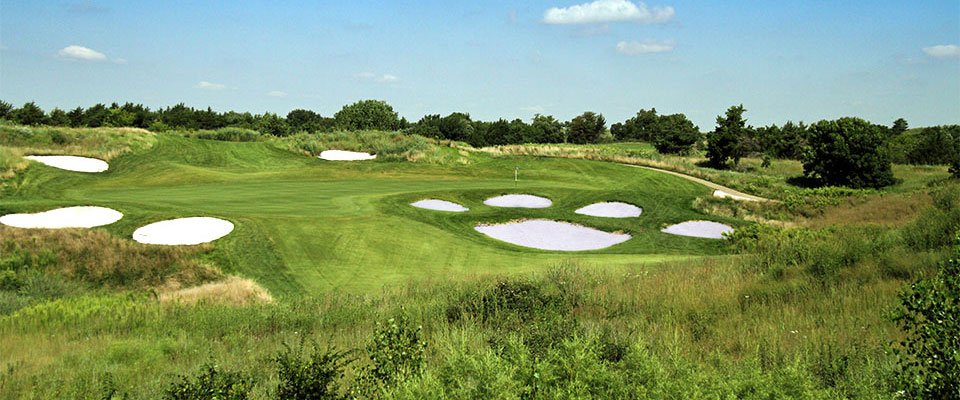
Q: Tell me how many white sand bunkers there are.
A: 9